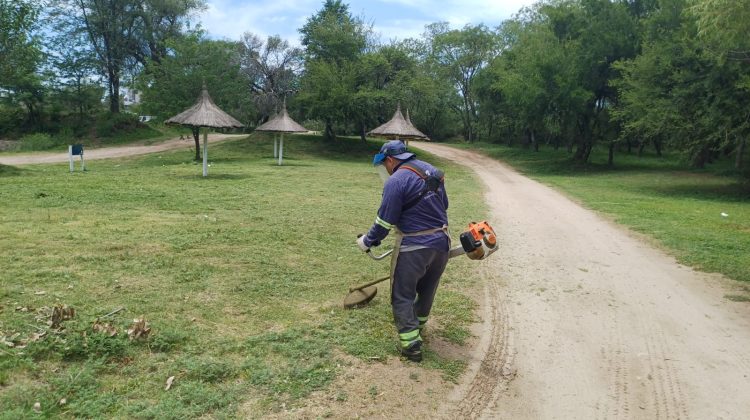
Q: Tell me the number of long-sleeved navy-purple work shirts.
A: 1